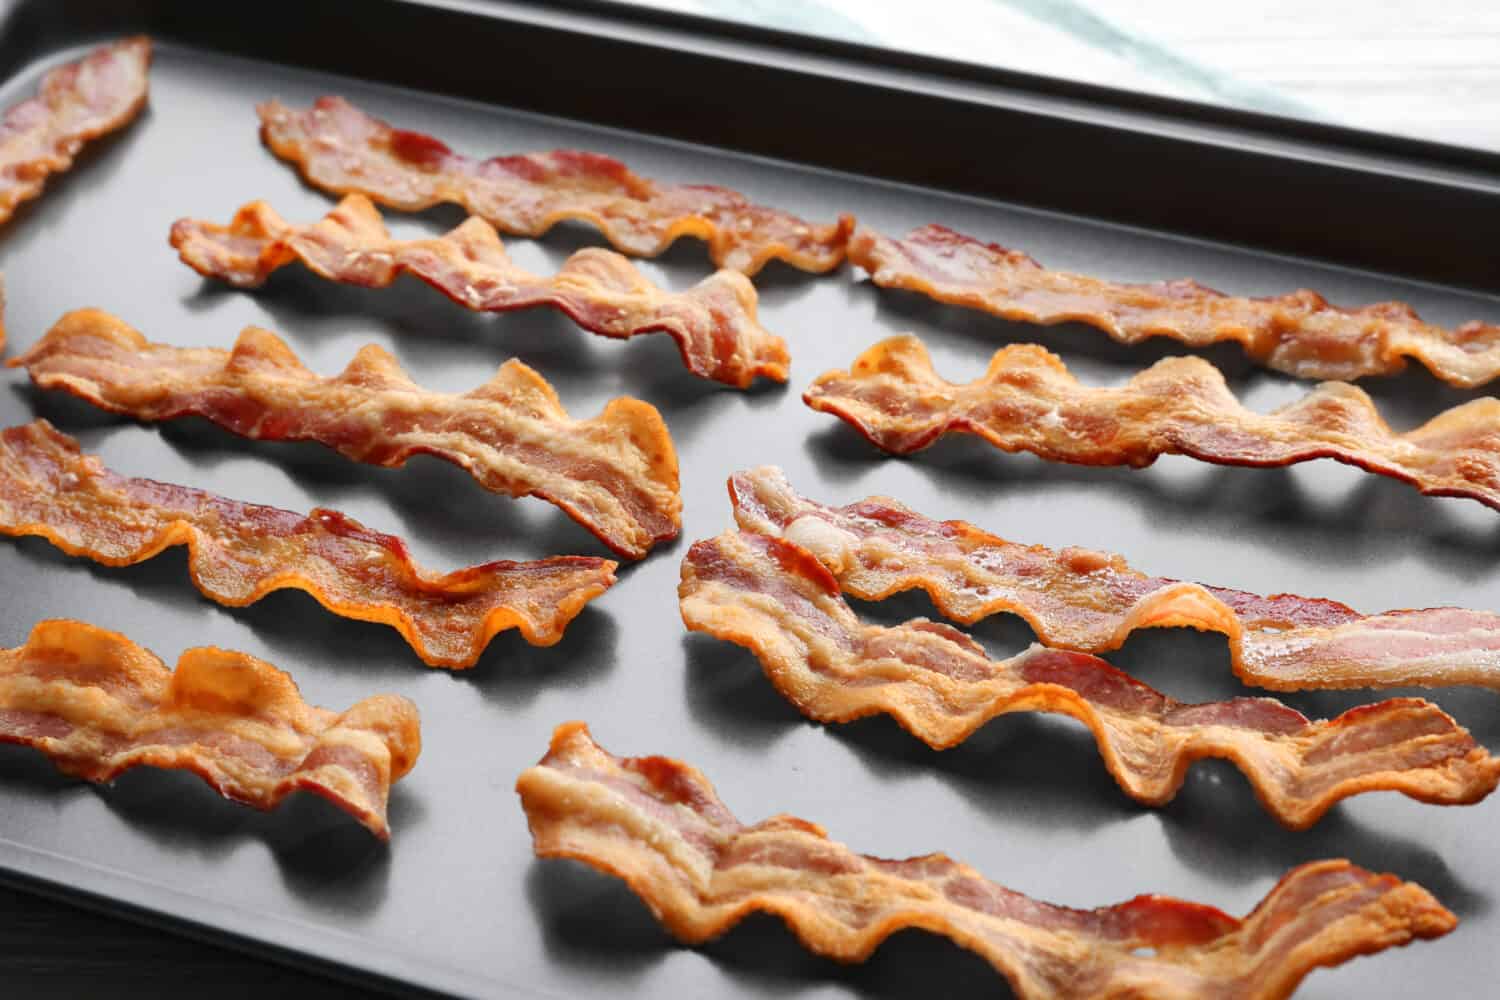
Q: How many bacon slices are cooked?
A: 11